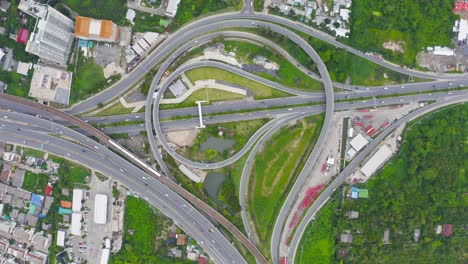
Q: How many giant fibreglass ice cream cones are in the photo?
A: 0